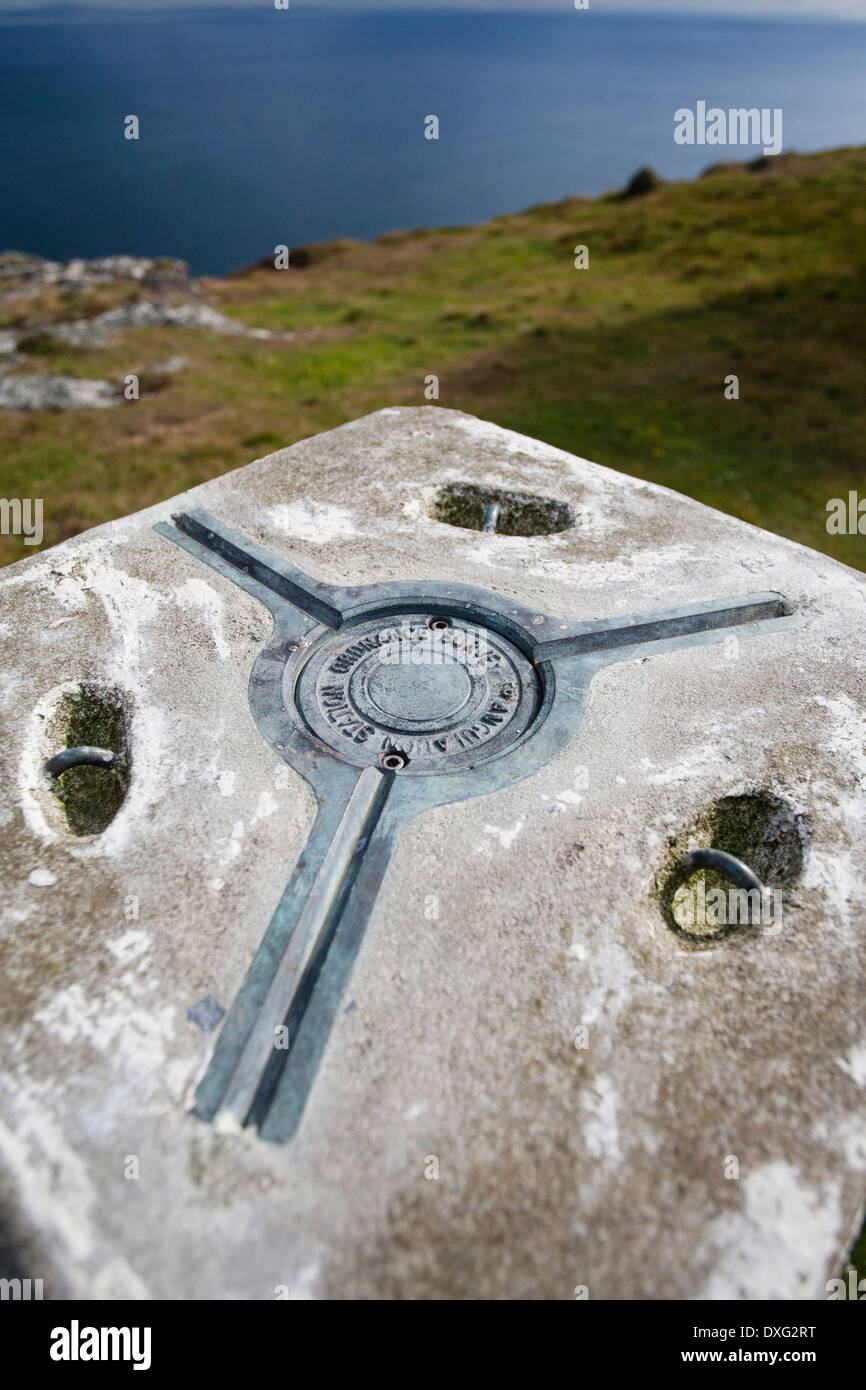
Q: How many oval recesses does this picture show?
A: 3